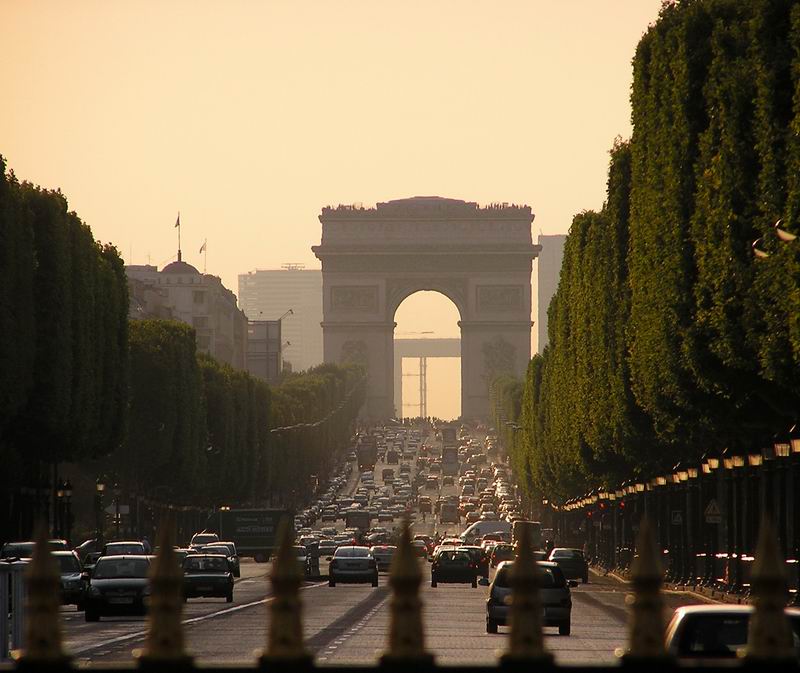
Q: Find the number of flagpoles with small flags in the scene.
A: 2